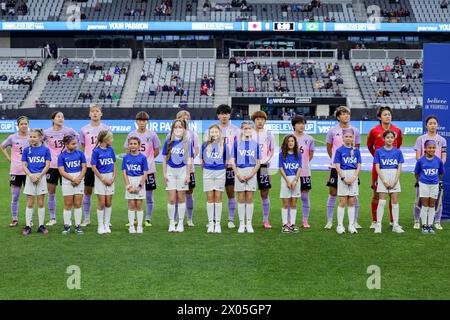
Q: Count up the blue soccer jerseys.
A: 11